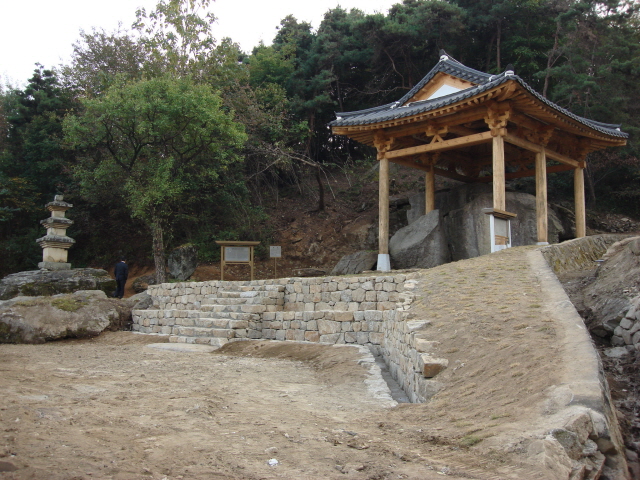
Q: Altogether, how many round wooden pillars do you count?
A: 5